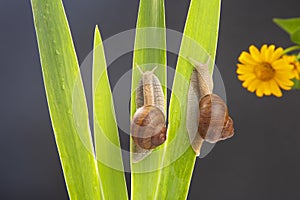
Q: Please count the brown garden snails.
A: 2